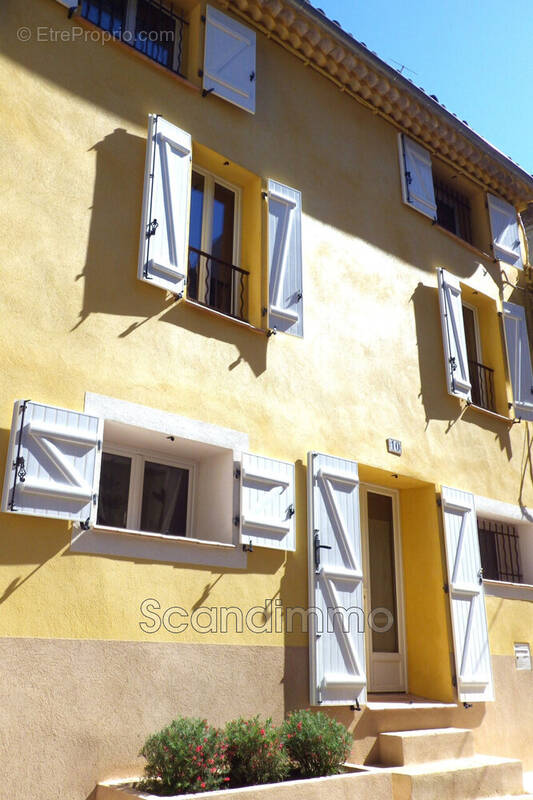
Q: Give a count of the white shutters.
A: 12